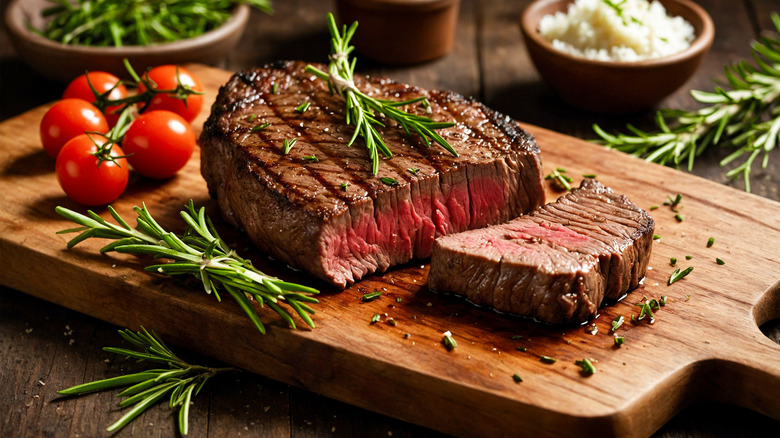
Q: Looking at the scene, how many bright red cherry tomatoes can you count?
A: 5